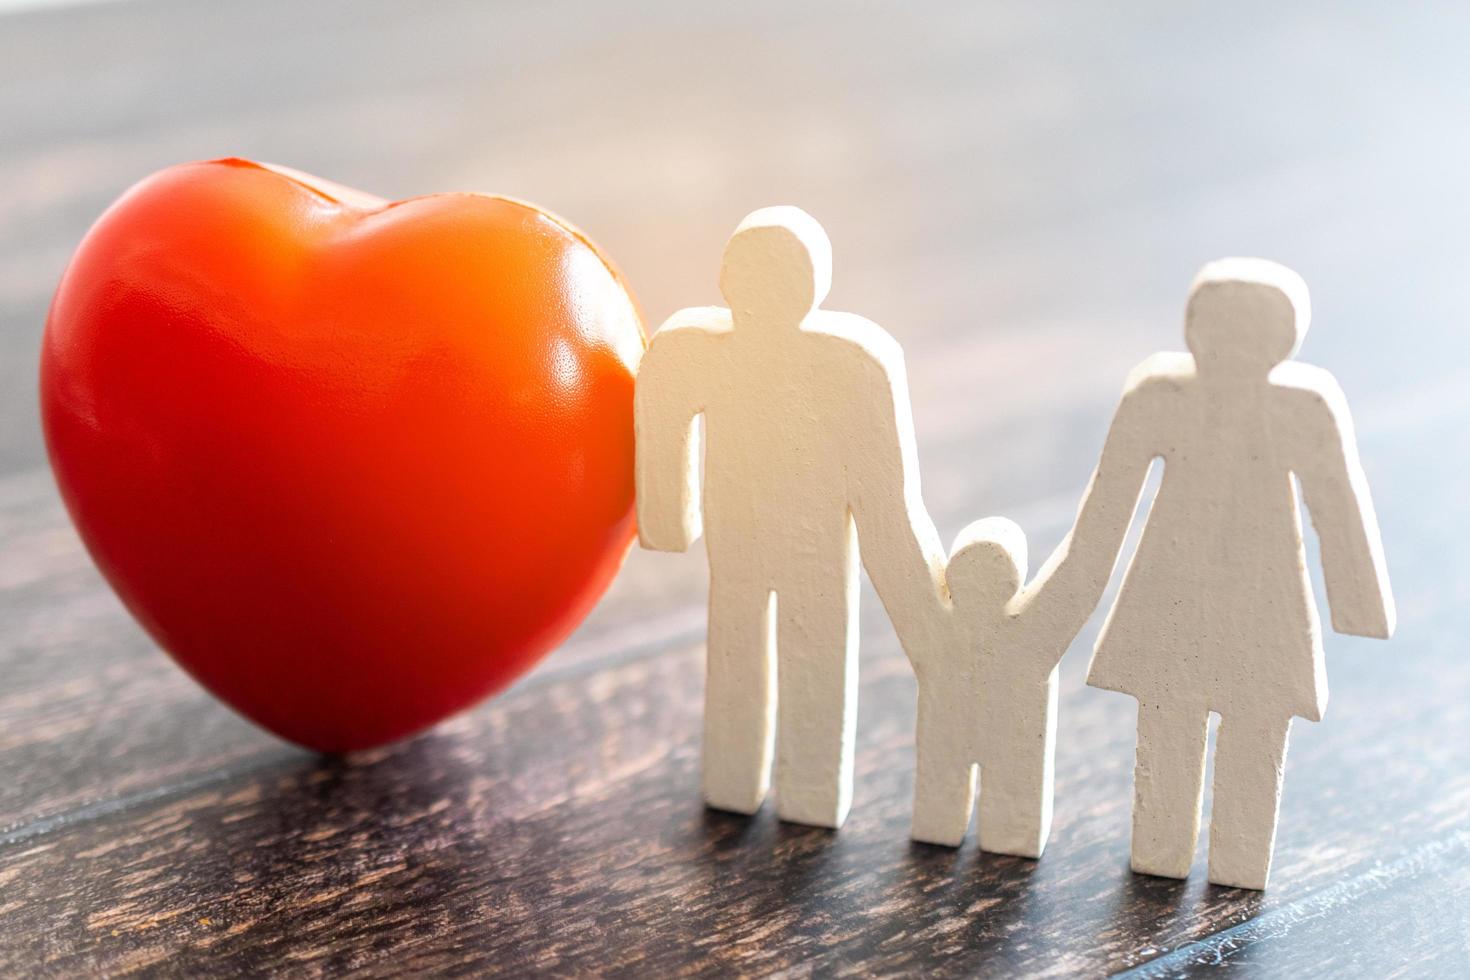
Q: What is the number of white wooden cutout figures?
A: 3